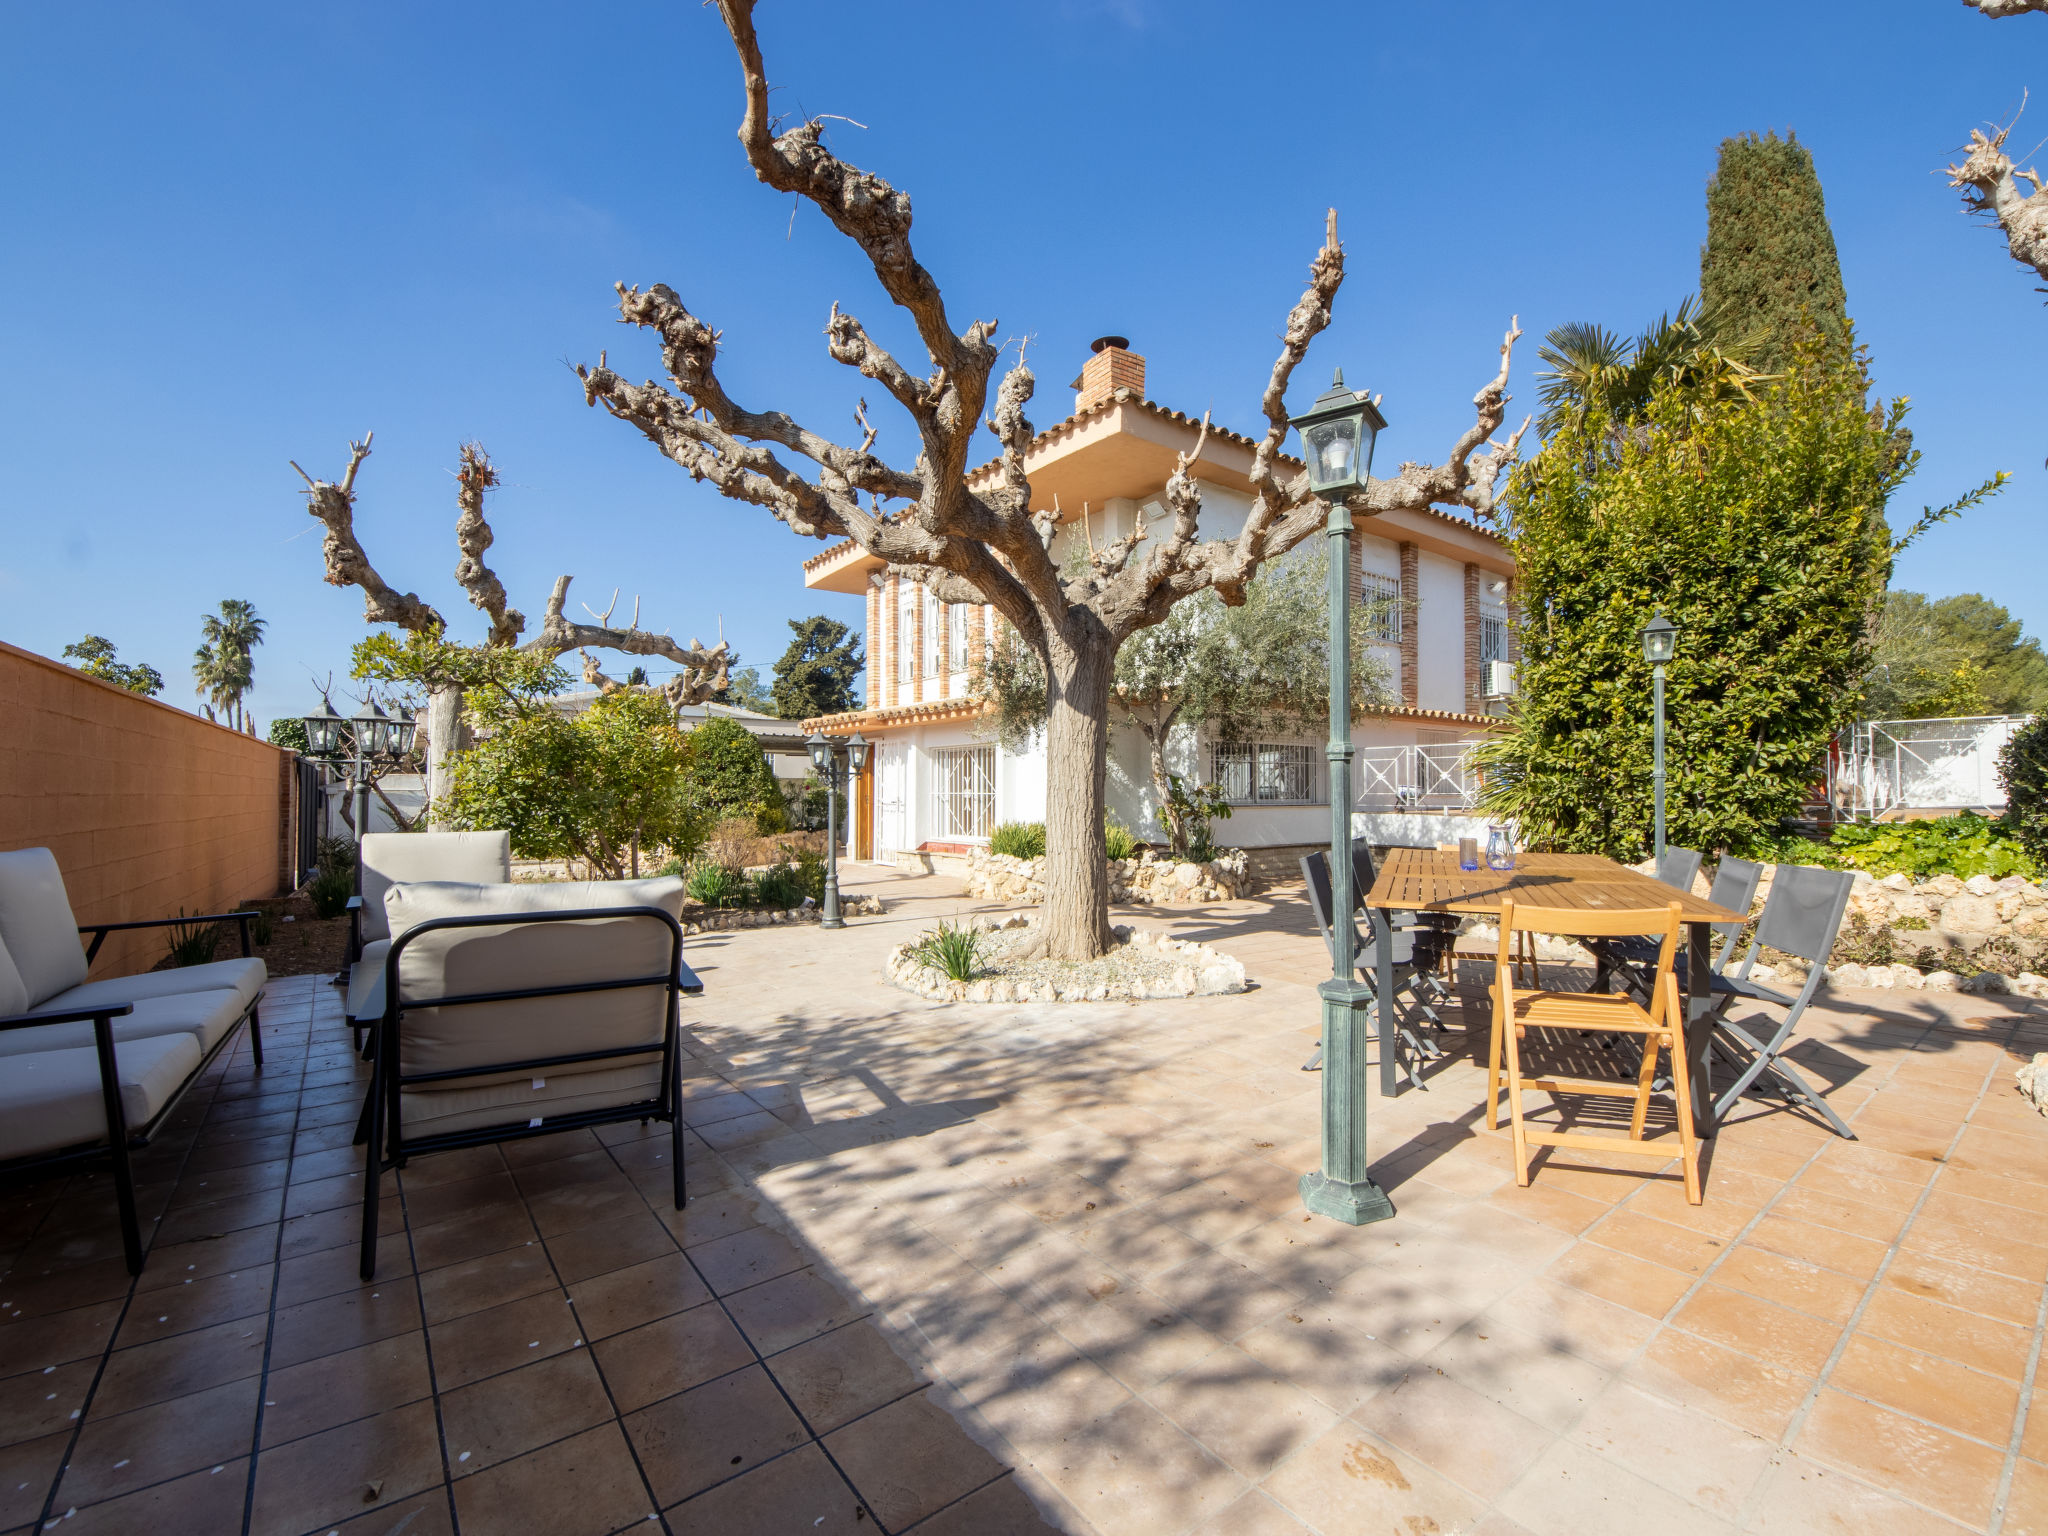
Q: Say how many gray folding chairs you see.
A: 6